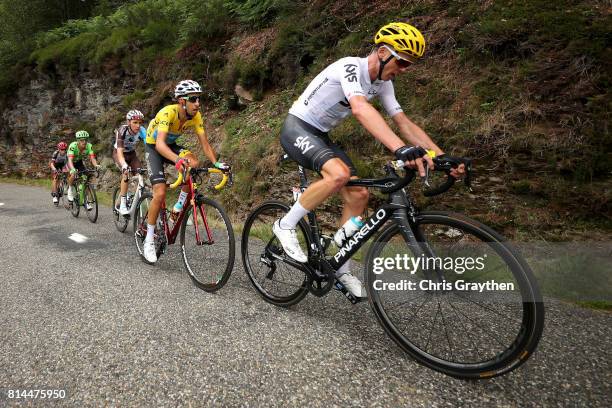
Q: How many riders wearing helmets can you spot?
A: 5